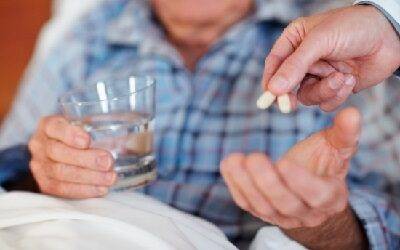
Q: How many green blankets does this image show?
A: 0